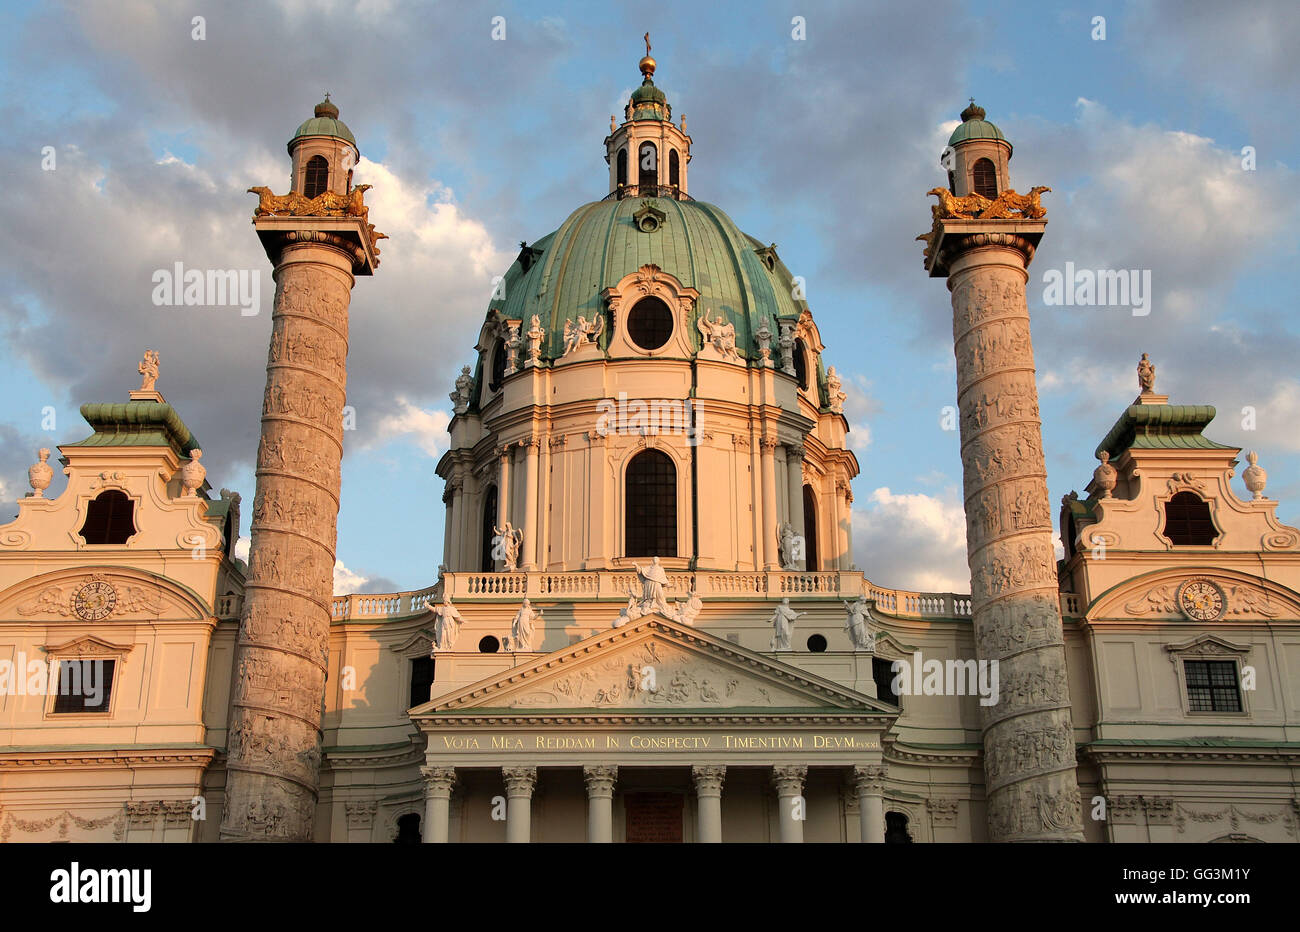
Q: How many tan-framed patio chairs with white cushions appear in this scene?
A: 0